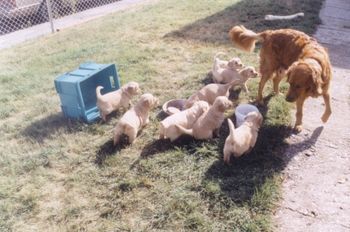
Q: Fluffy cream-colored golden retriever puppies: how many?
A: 8